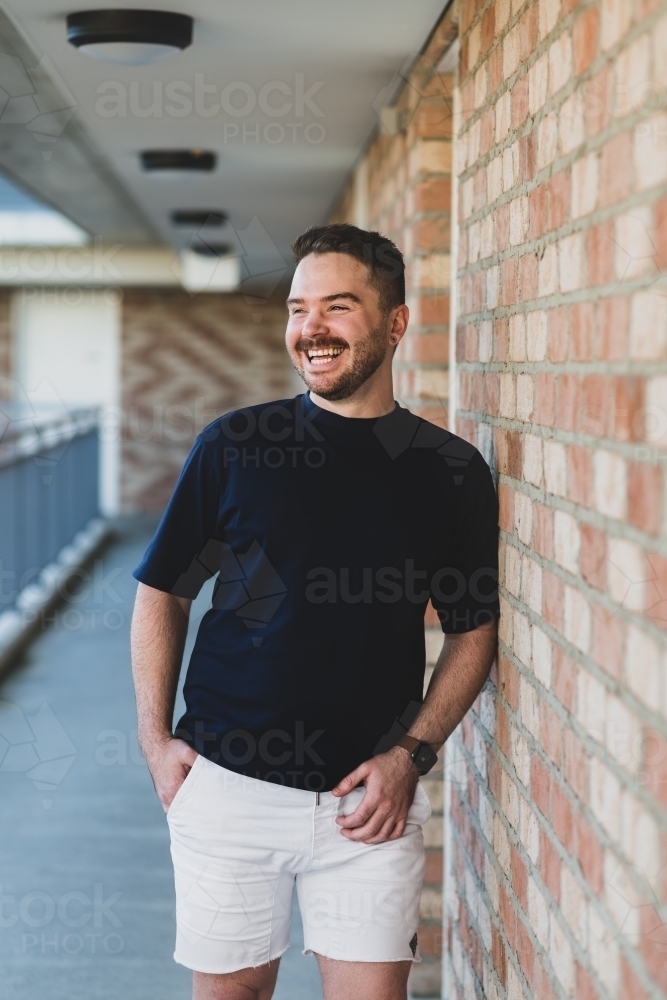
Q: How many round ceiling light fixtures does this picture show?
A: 4